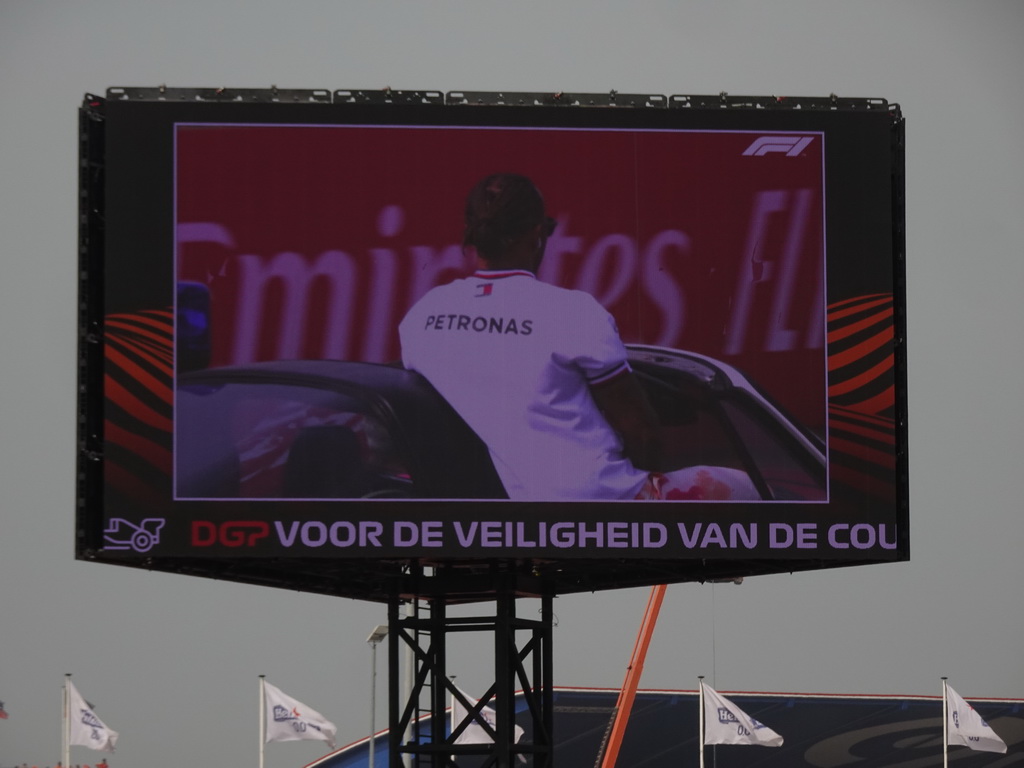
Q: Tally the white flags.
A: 5